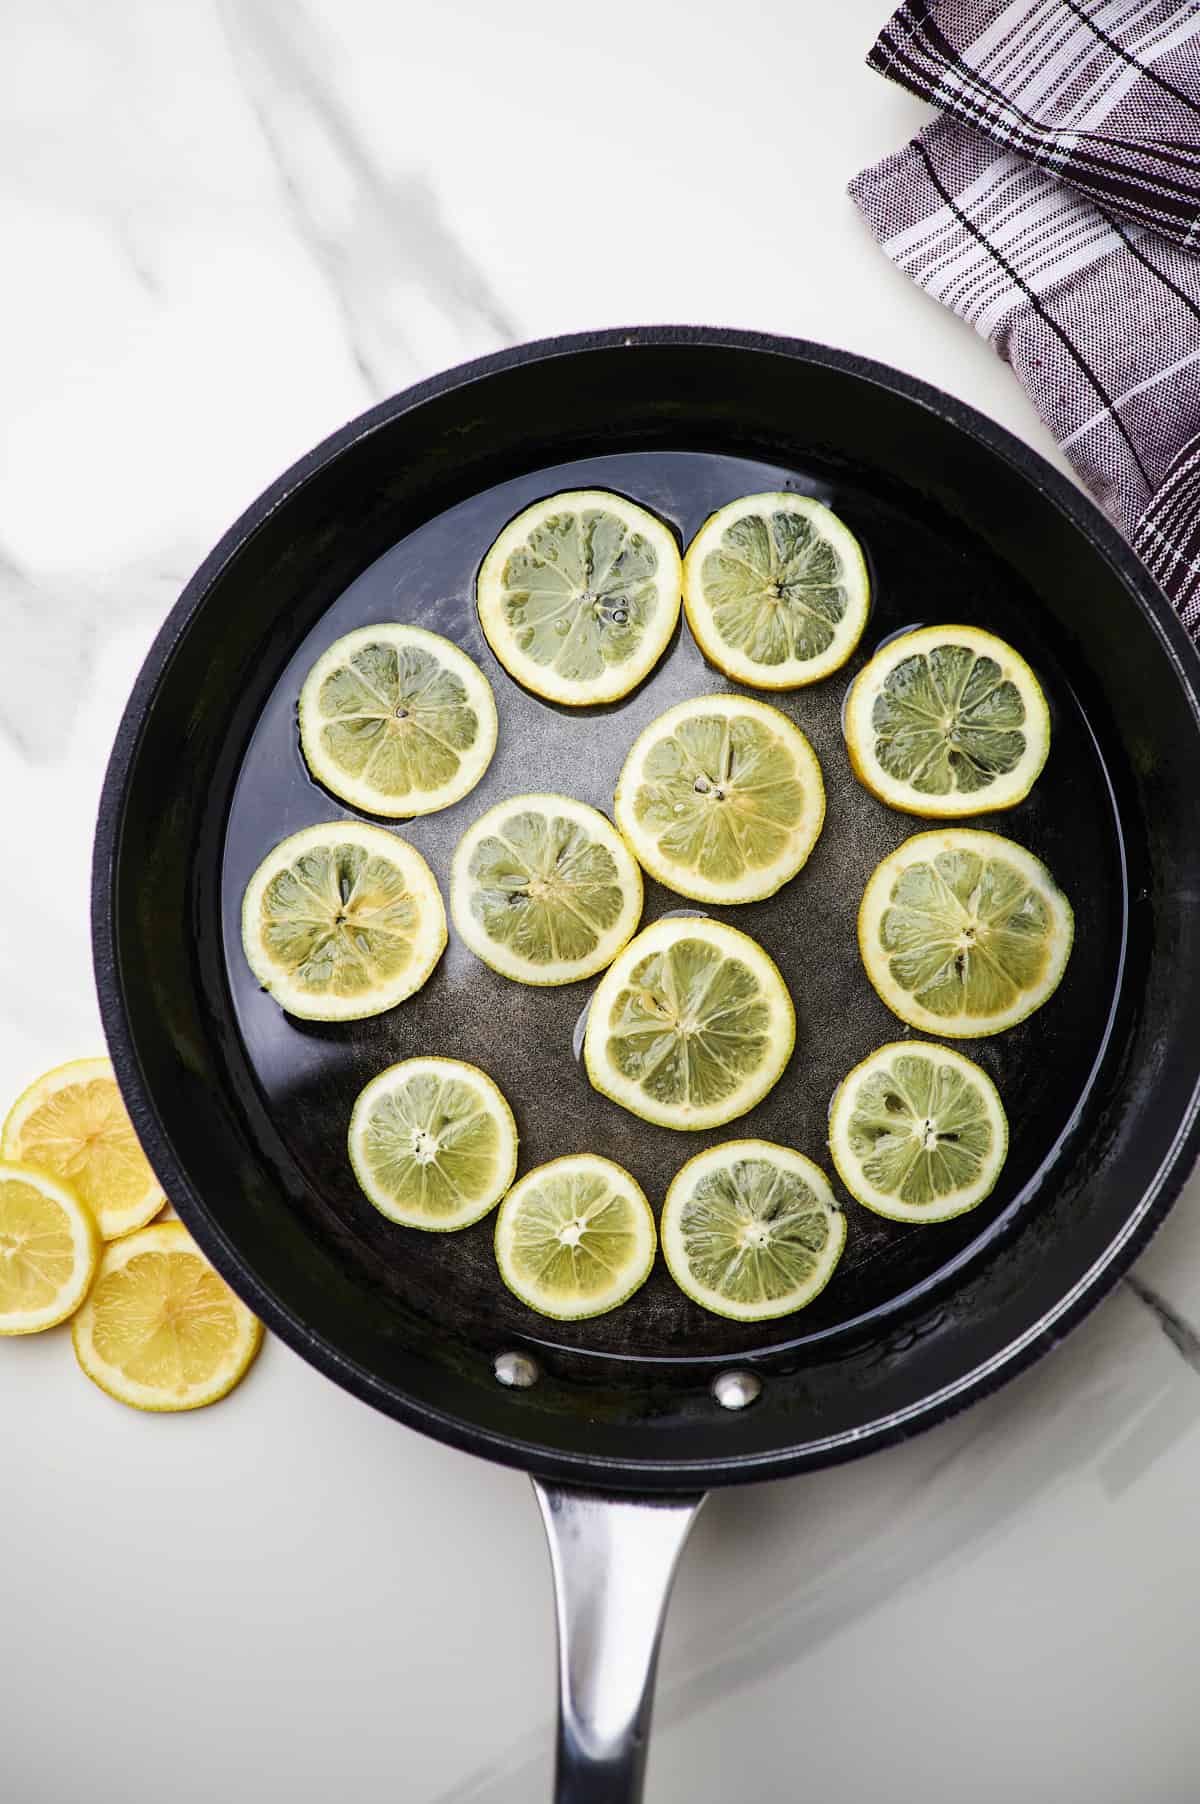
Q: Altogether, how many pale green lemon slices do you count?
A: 13